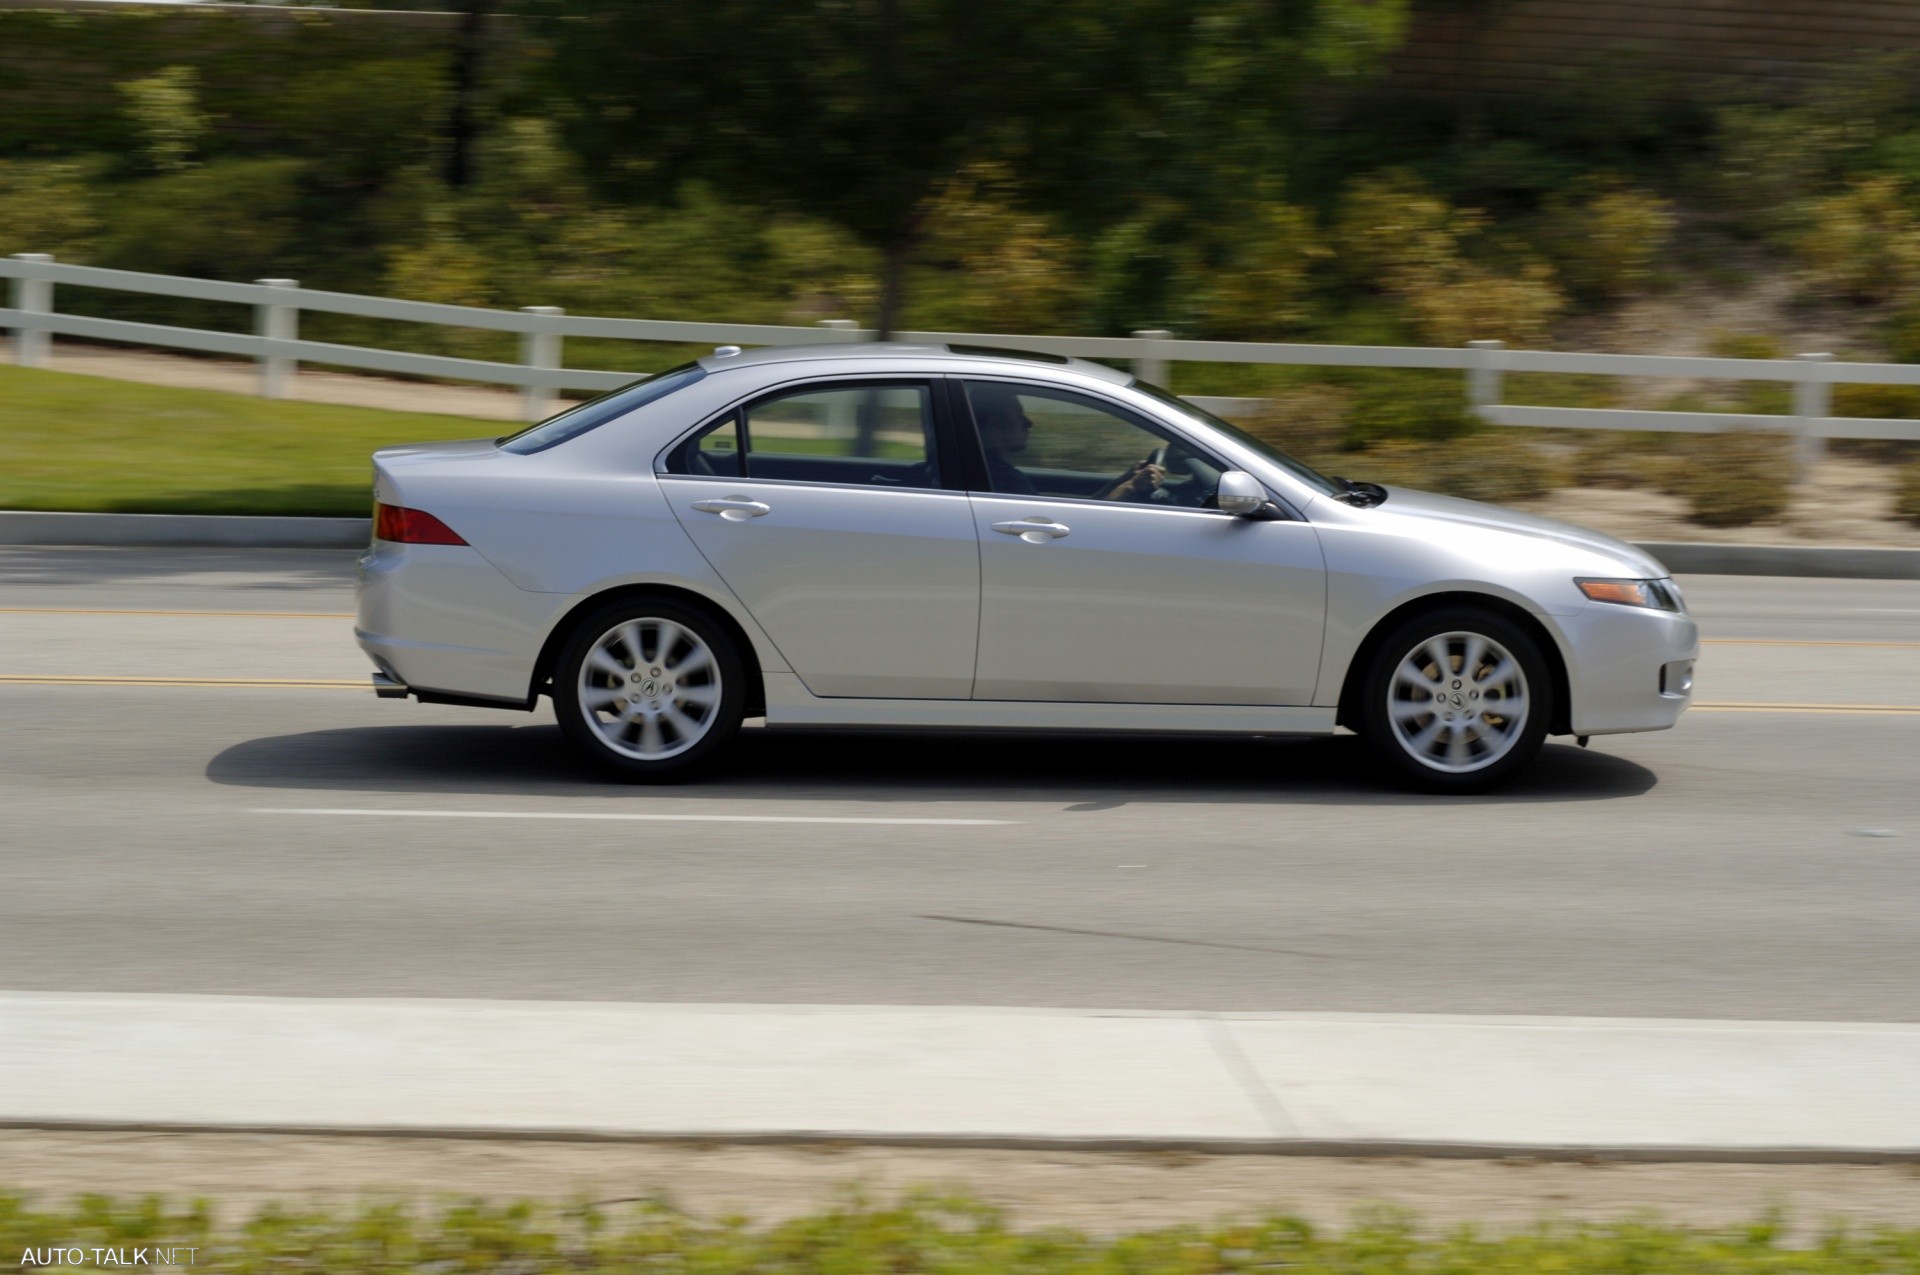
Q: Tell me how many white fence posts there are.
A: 7